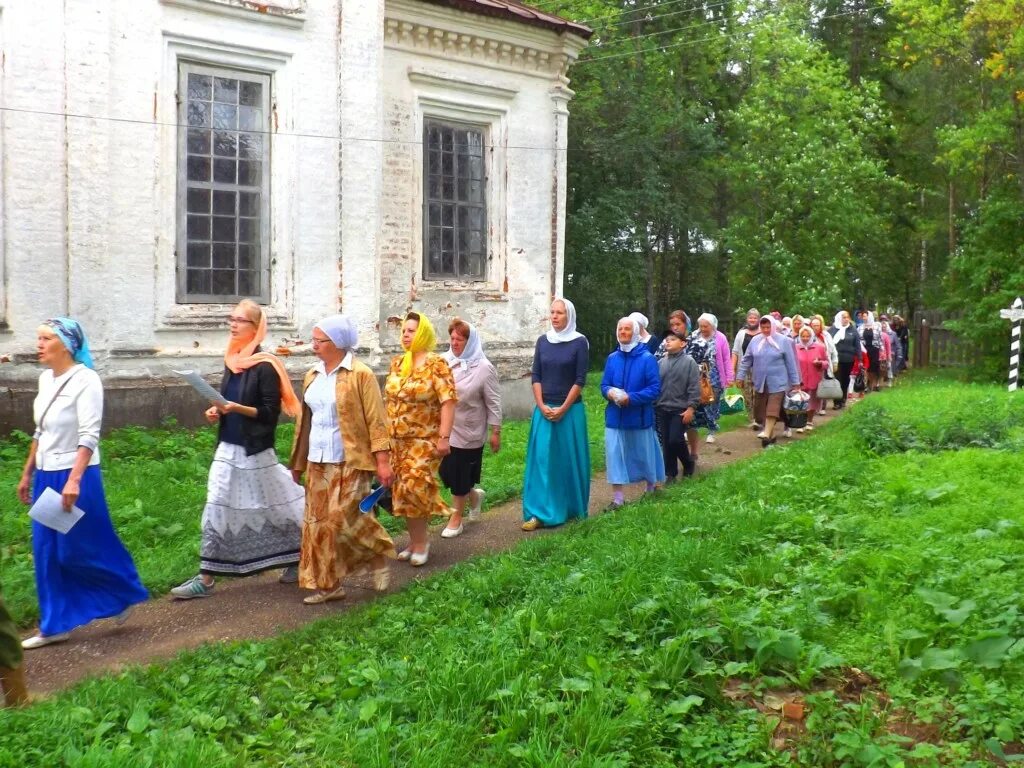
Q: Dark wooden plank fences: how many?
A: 1